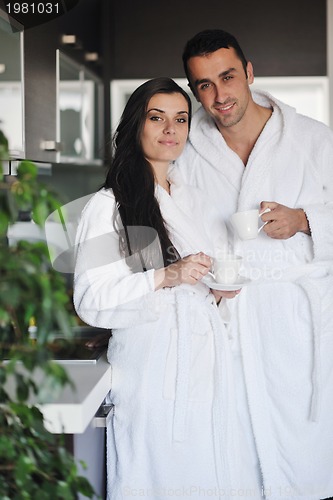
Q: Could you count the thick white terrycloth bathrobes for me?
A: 2